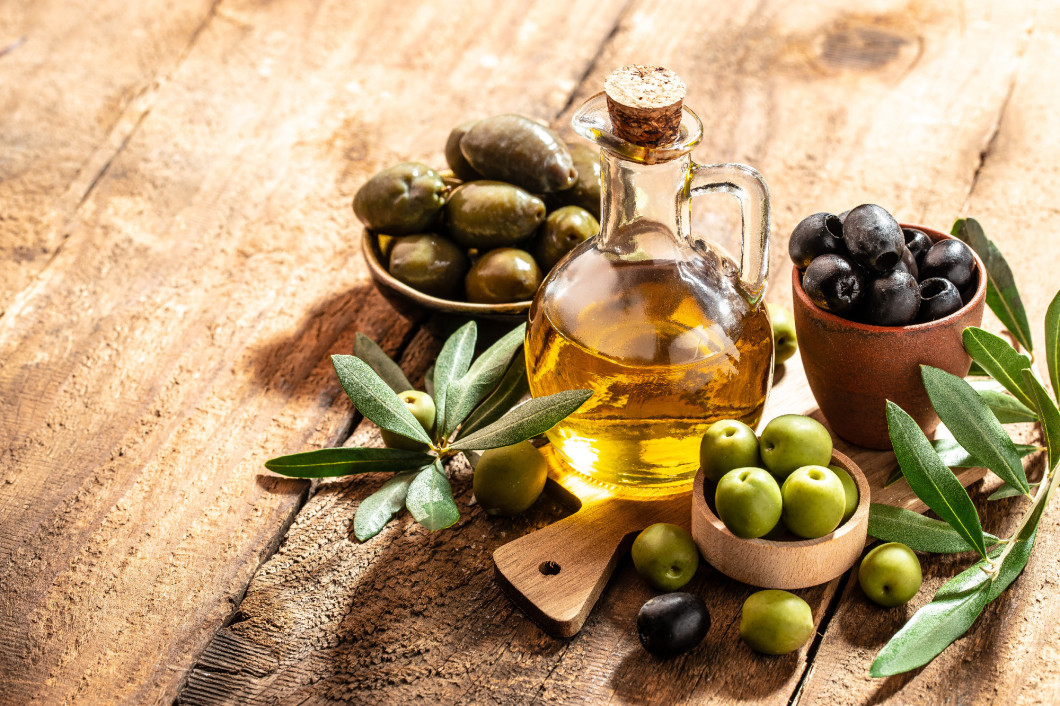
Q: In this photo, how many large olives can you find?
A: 8